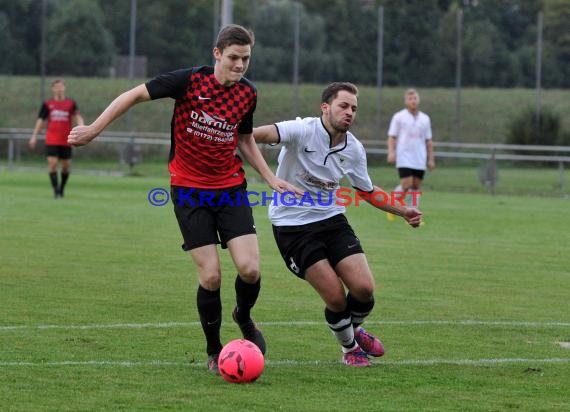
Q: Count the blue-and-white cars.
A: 0